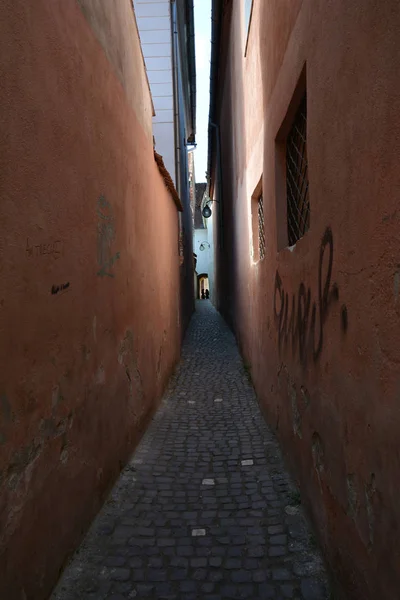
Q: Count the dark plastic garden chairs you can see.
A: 0